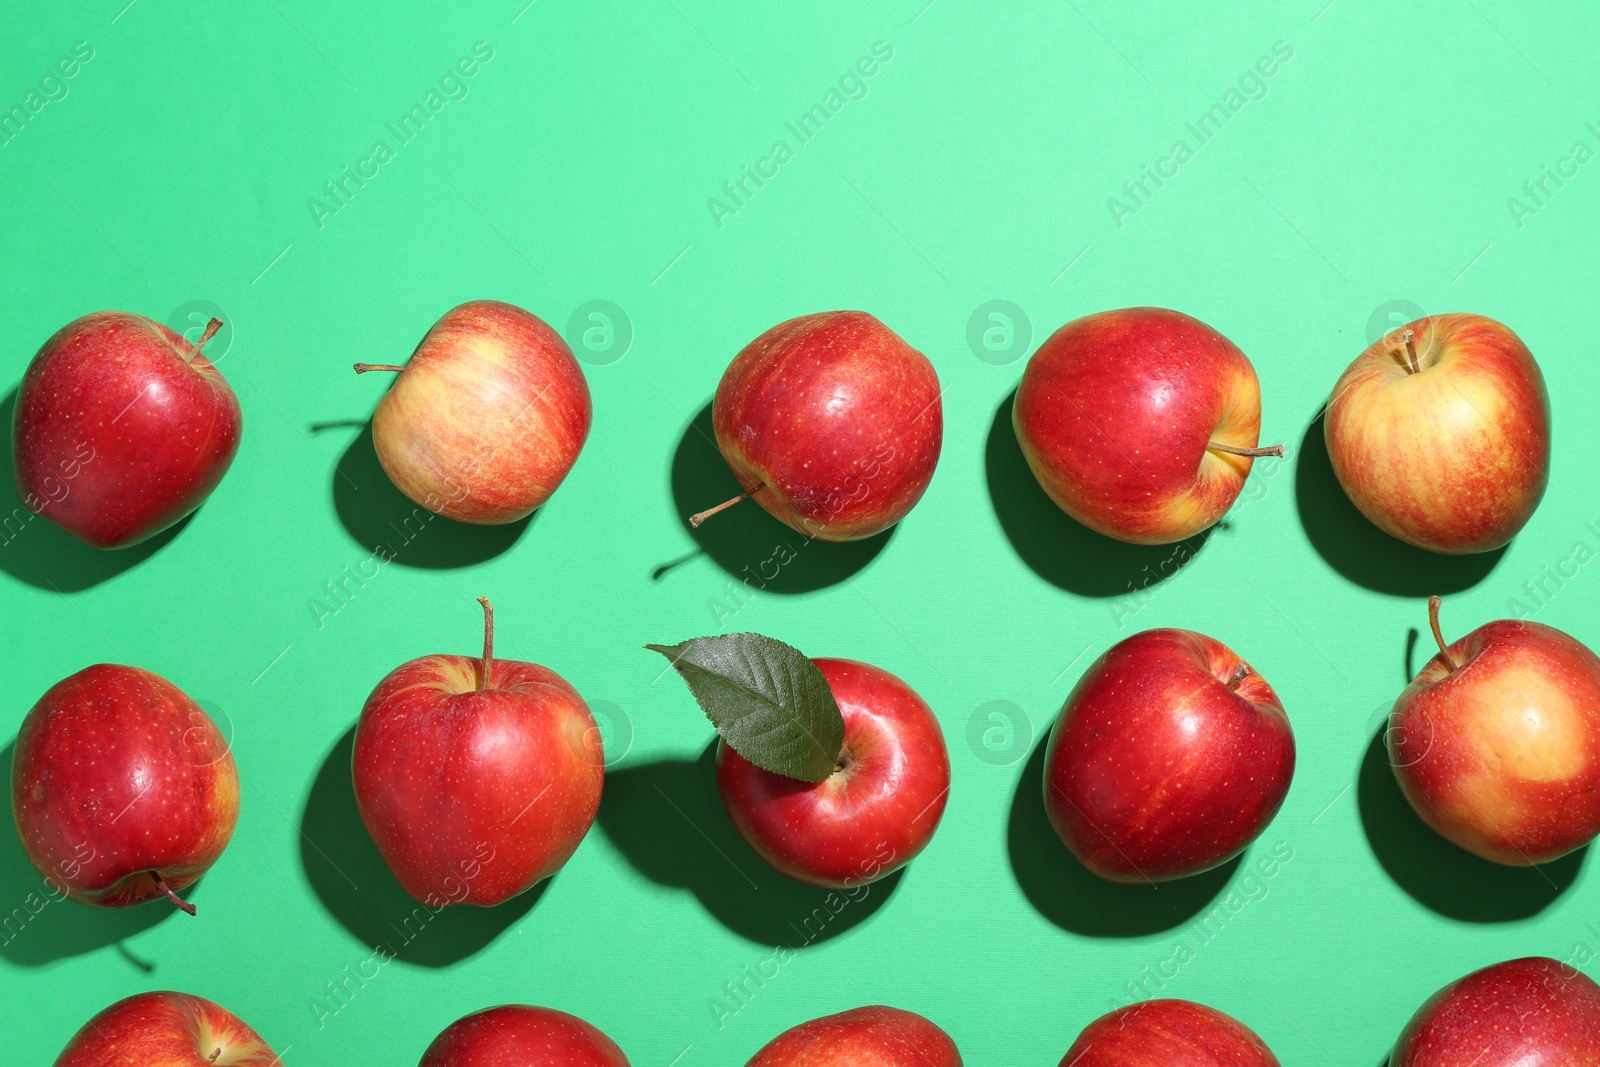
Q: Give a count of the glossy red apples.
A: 15